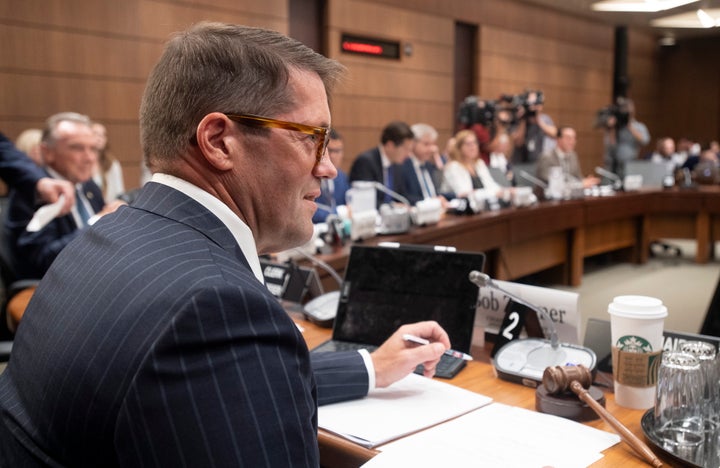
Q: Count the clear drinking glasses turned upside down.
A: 2